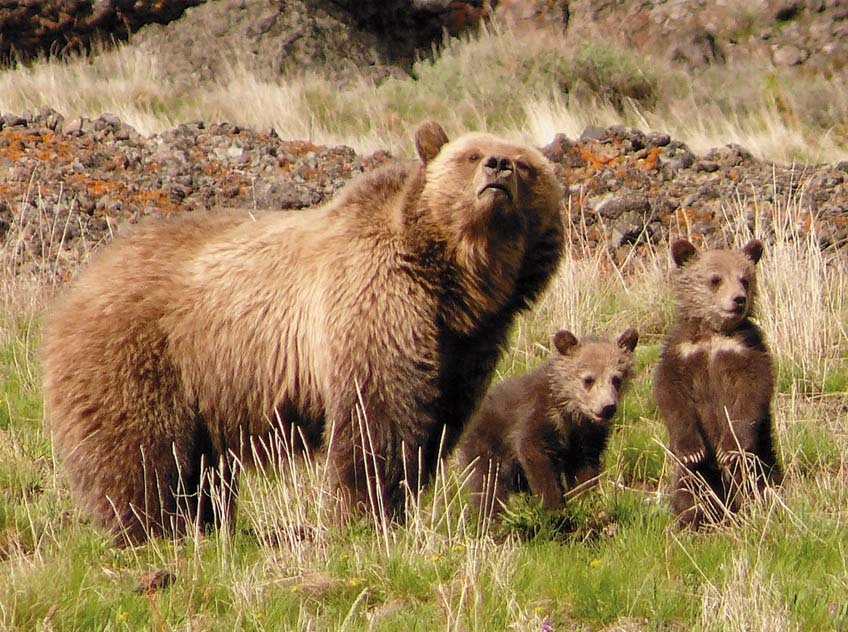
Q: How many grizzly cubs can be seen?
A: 2